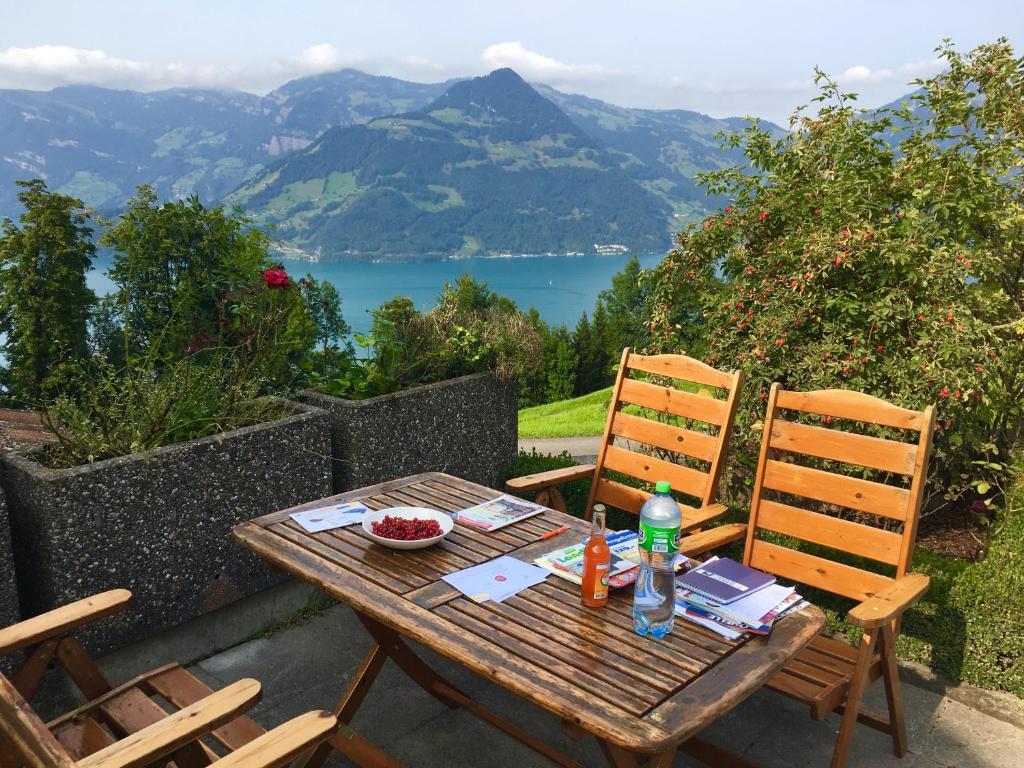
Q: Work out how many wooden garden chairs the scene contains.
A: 4